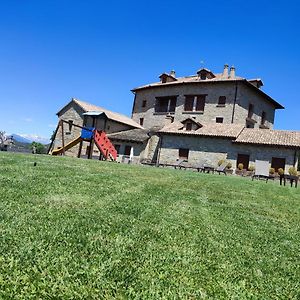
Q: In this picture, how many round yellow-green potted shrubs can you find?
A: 7